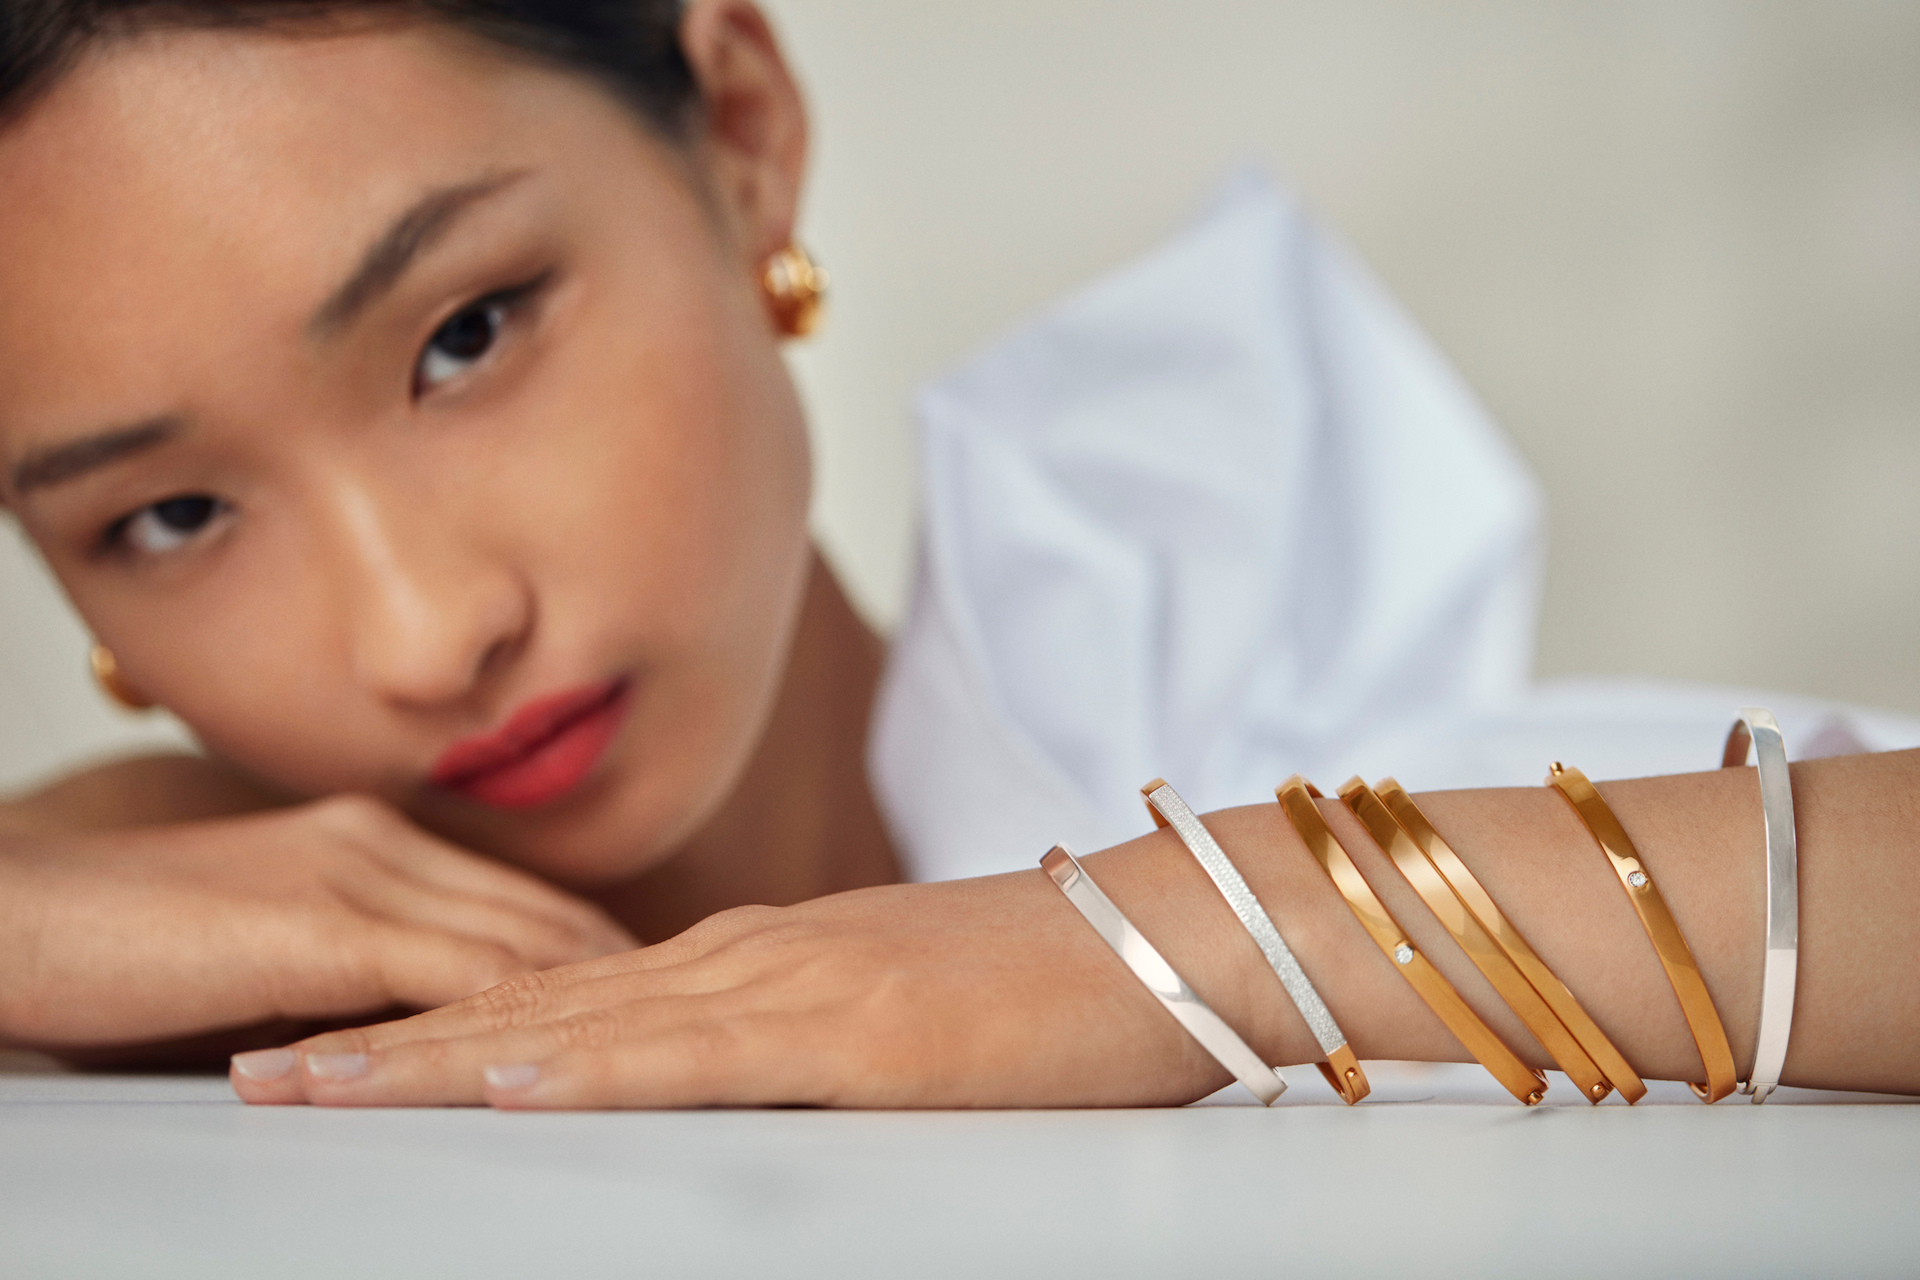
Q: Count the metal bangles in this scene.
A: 7